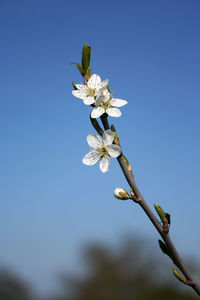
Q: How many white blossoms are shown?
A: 3